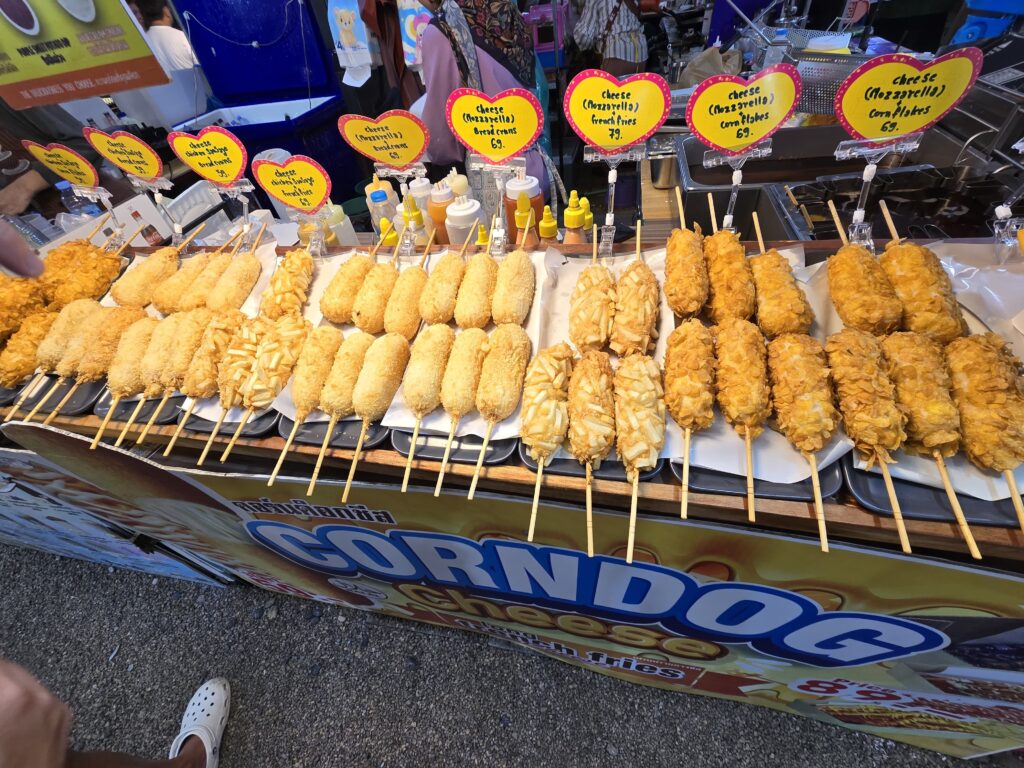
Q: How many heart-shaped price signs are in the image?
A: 9